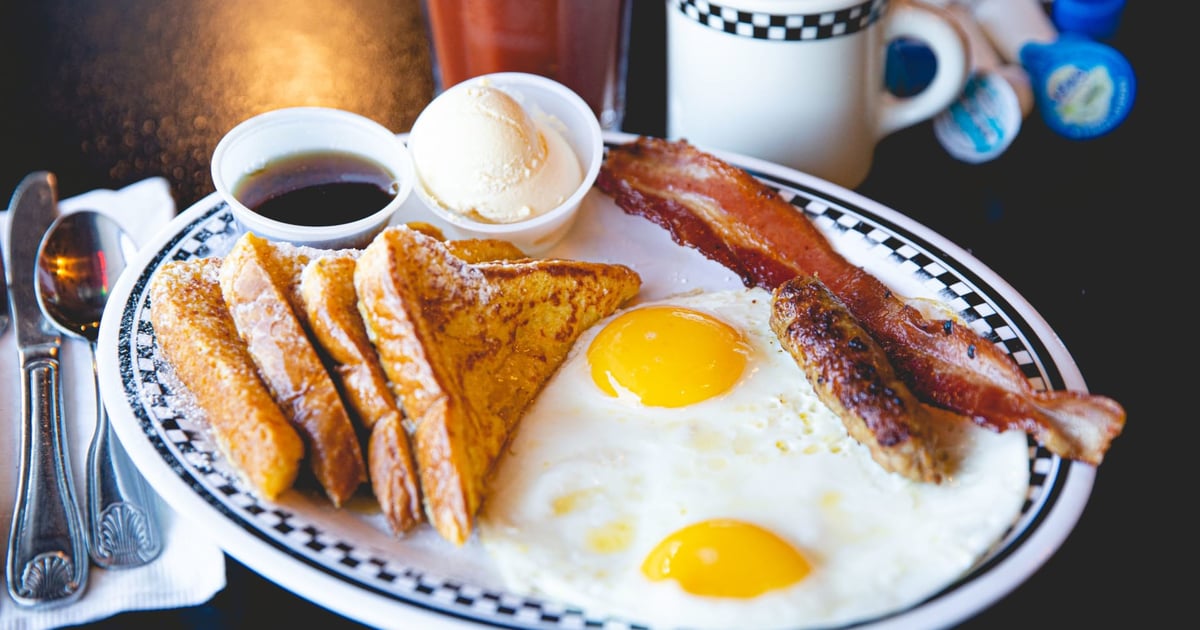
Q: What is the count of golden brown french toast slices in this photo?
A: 4